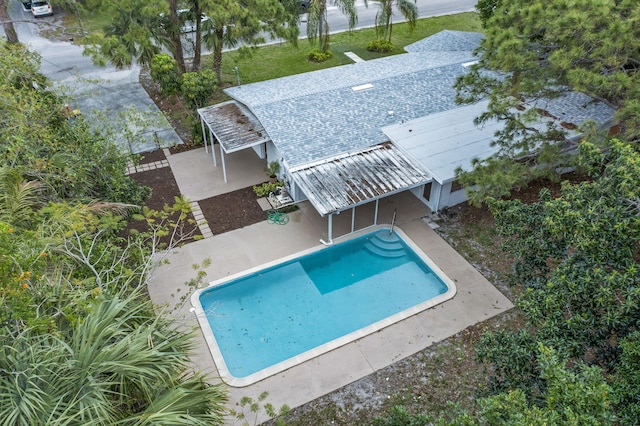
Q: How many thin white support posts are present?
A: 6